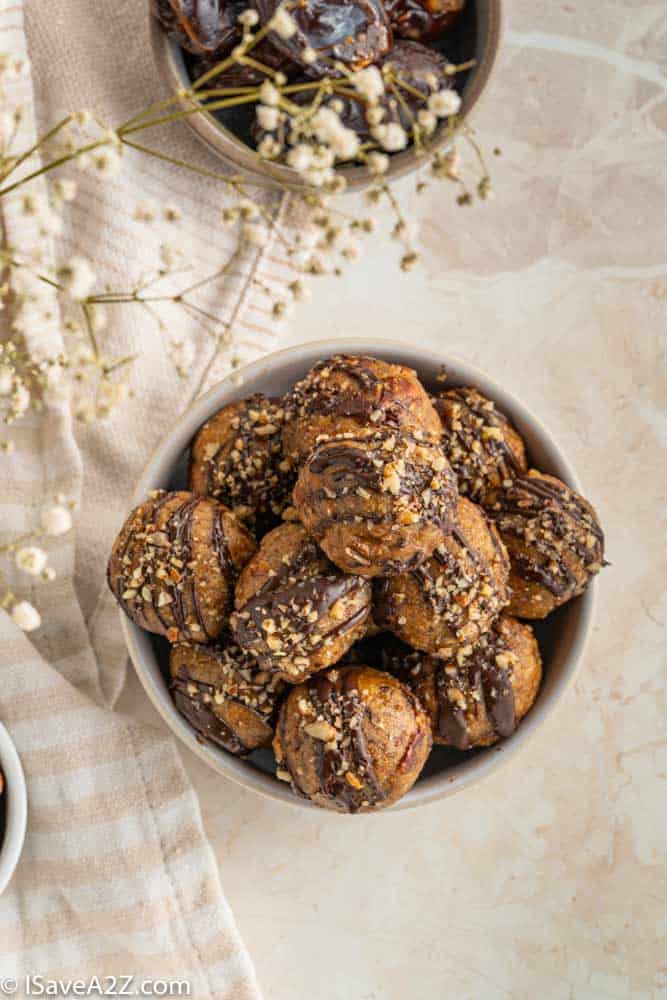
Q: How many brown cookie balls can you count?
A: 11